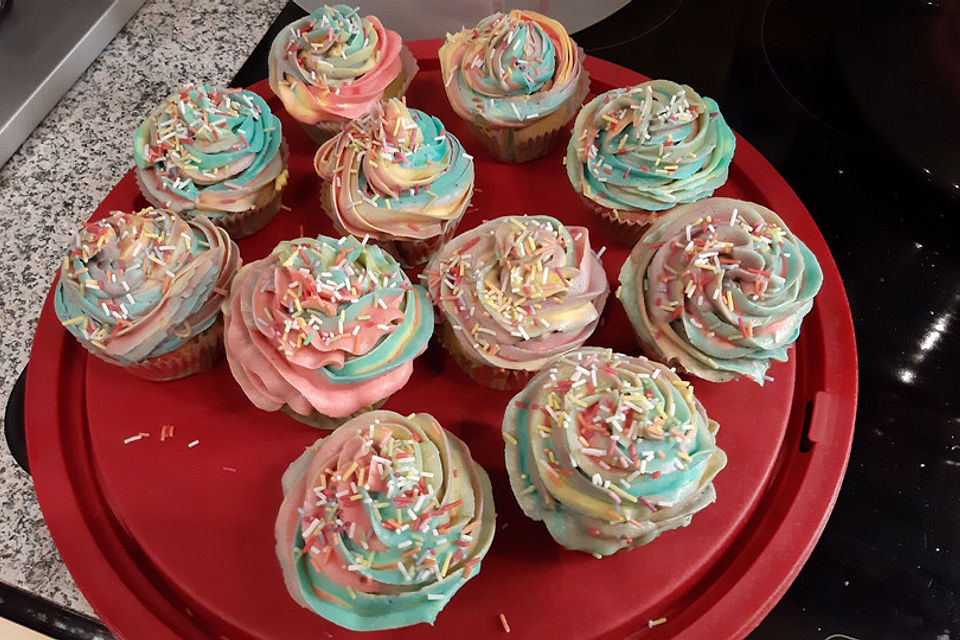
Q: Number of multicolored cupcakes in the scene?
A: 11